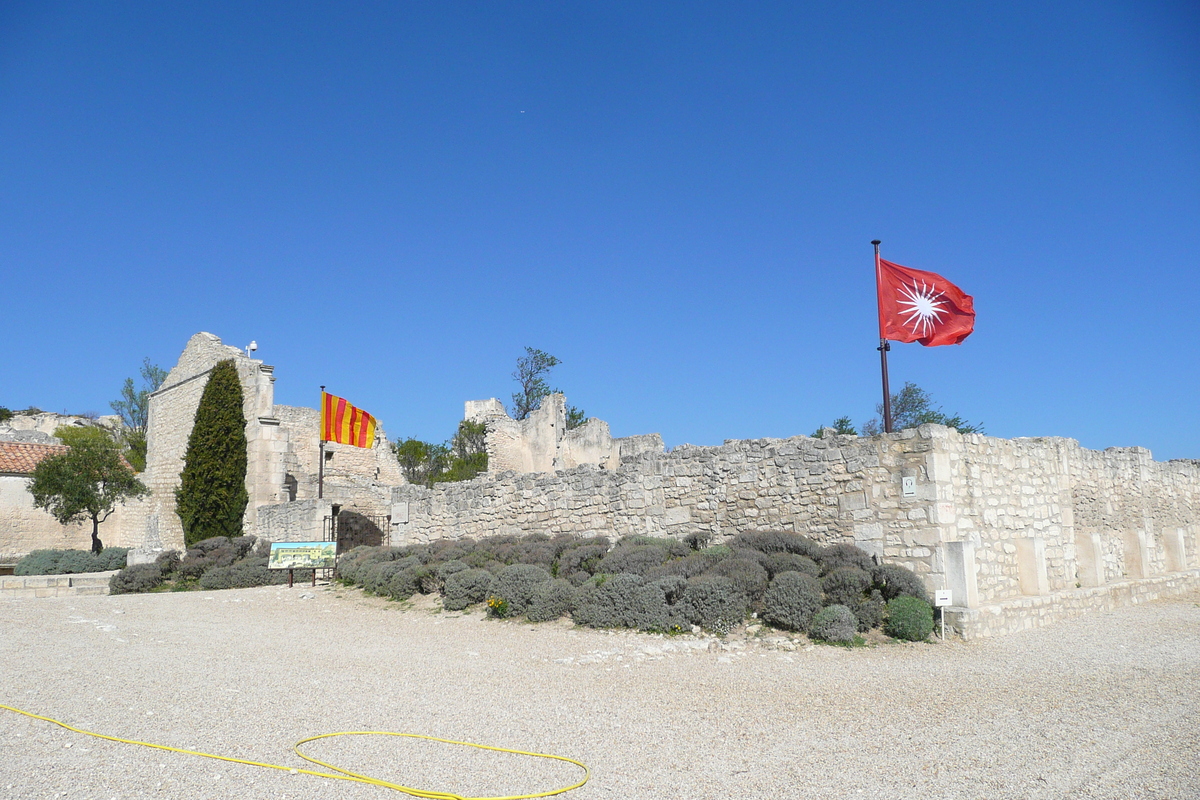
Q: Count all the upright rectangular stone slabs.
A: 5